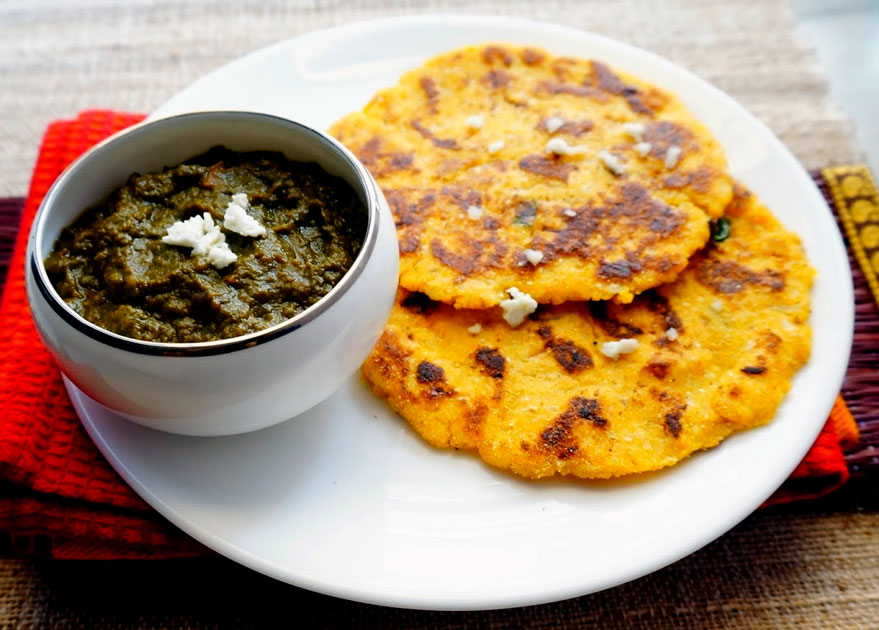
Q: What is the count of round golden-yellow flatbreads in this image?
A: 2